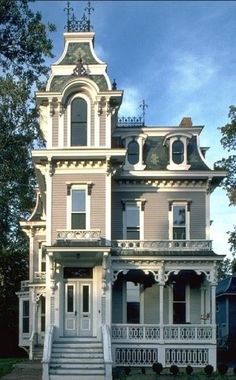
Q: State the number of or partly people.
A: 0